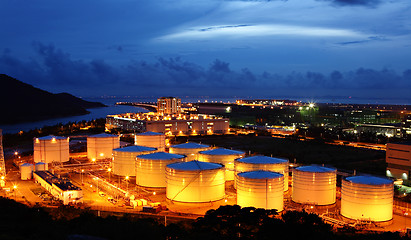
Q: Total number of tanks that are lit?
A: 14